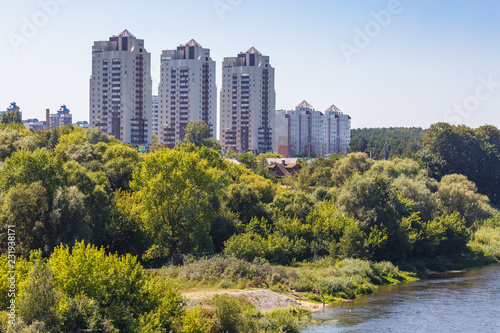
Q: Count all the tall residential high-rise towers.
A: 3